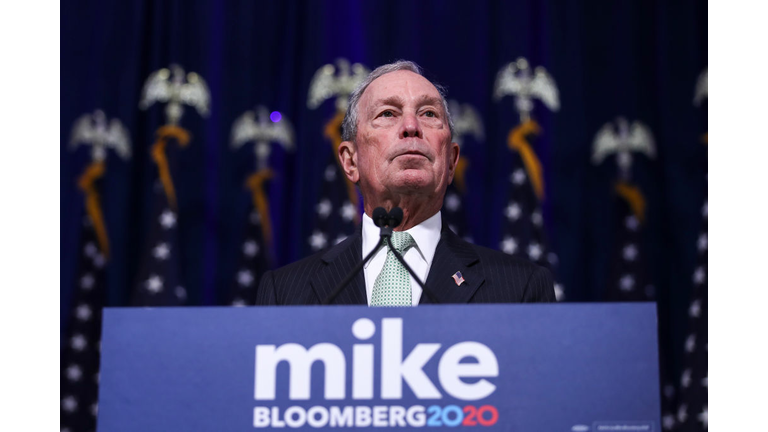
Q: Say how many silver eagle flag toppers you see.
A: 8